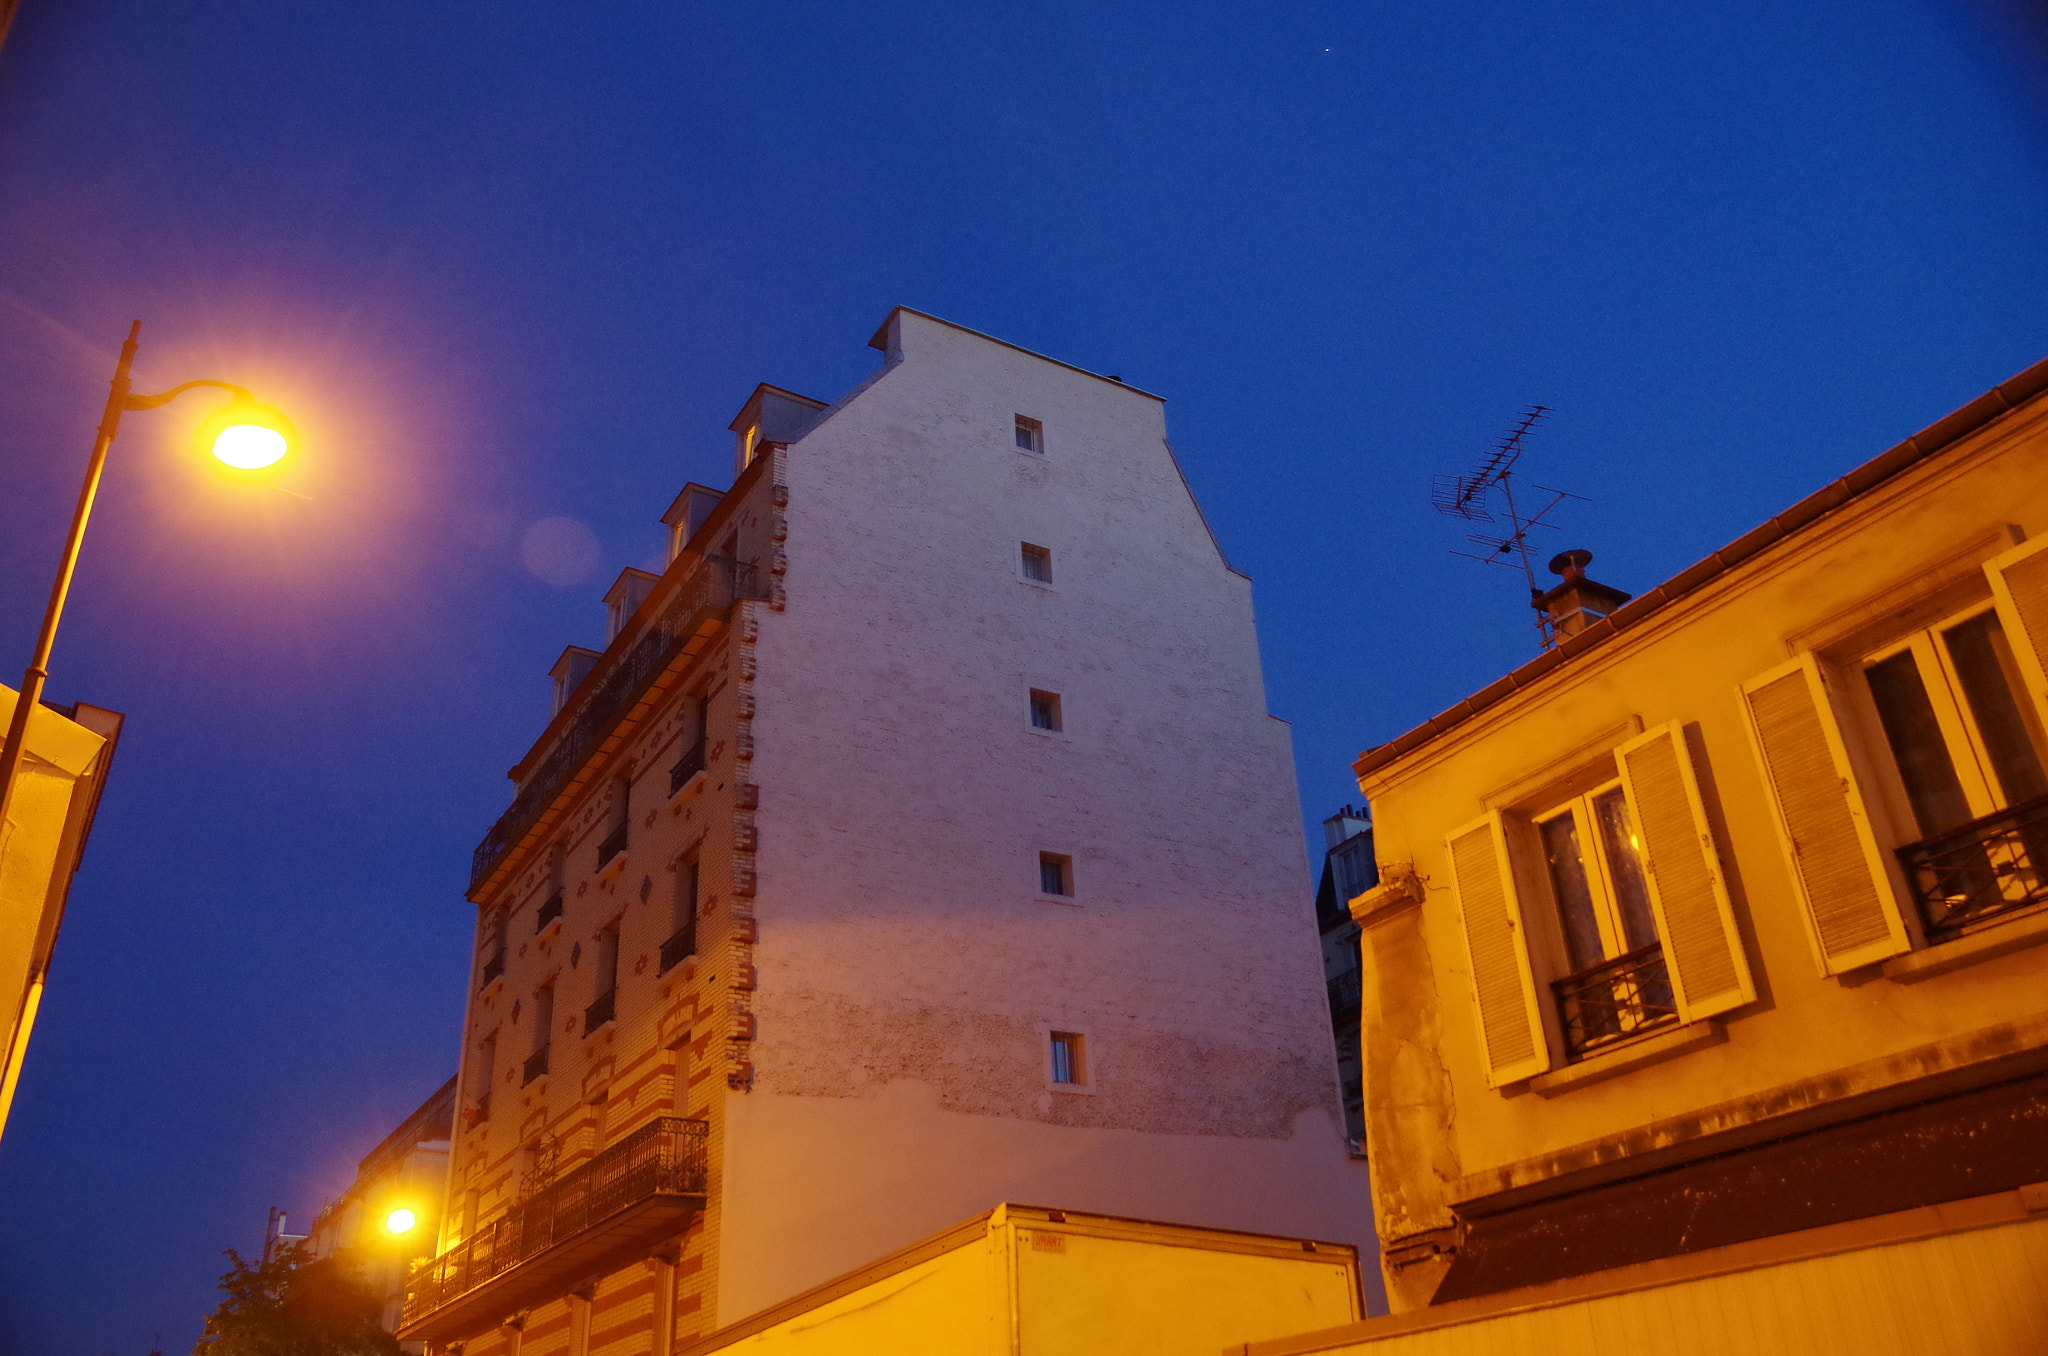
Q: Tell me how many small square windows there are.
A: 5